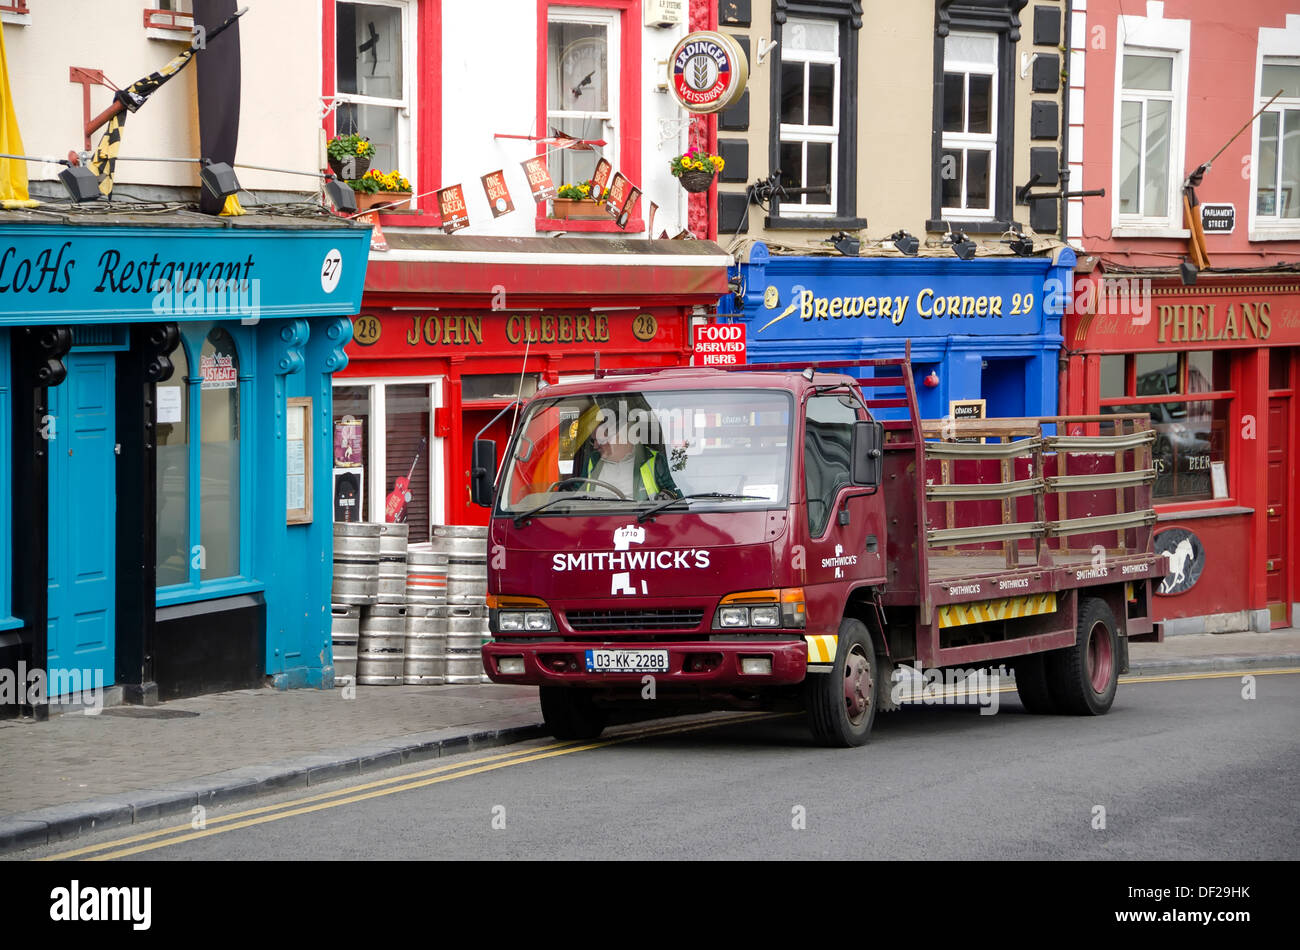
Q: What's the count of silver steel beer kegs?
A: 9